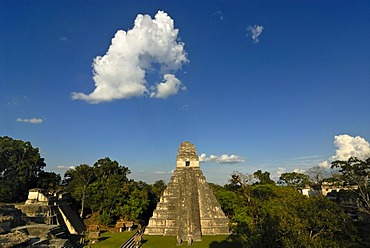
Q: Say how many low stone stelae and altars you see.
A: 2